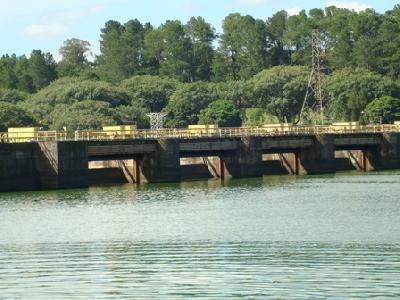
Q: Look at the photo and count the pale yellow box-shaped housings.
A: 6